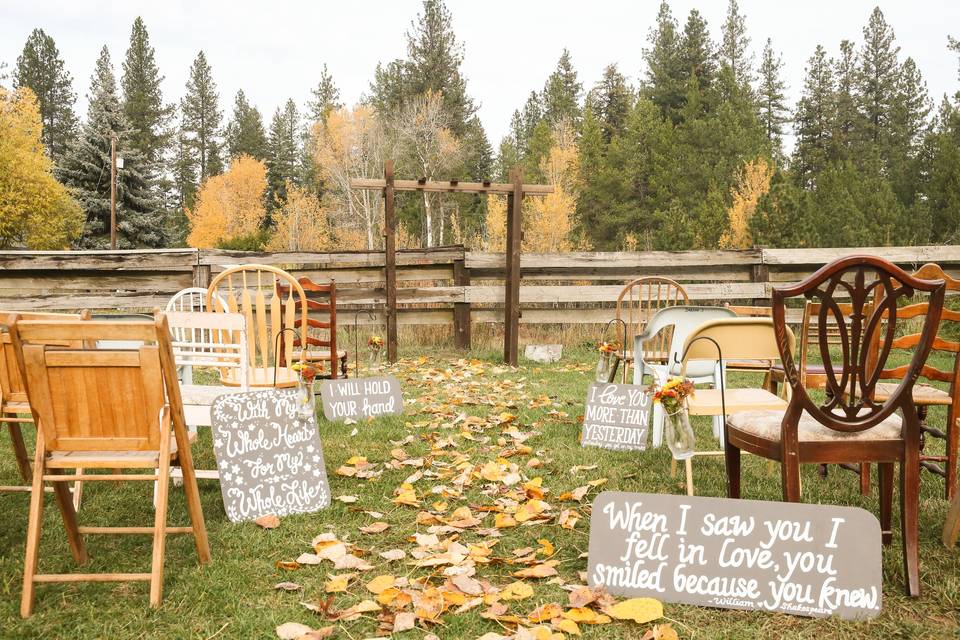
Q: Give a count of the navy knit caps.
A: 0